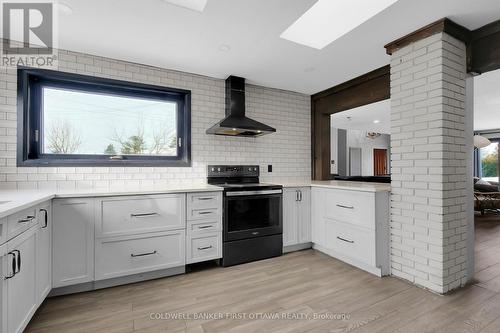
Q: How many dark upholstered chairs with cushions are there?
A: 1